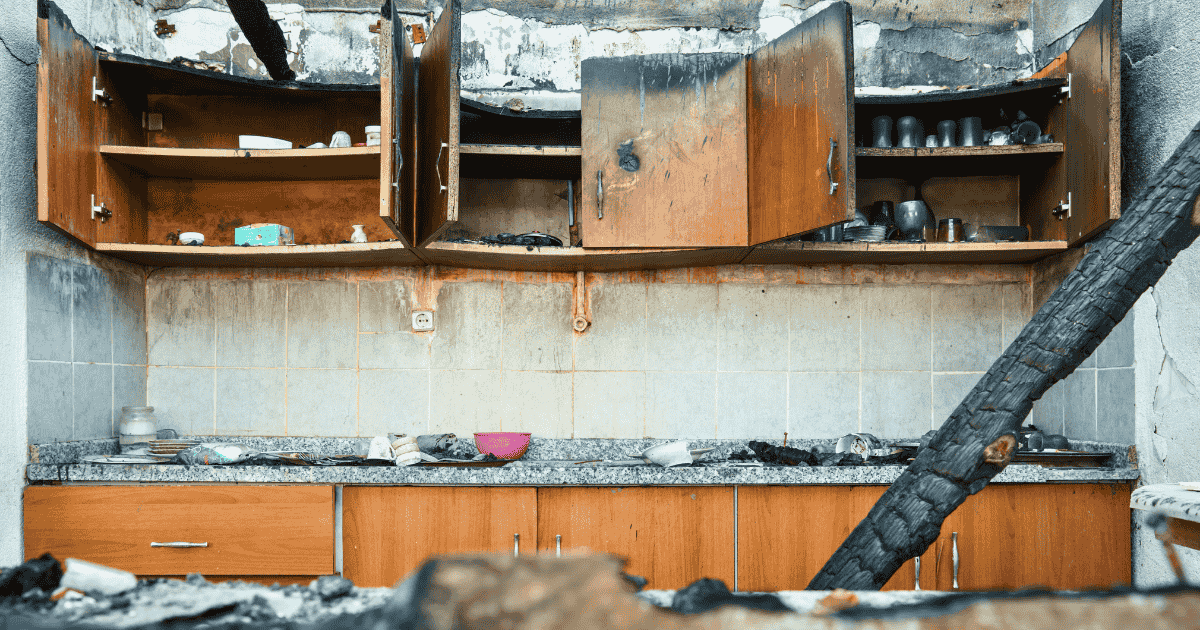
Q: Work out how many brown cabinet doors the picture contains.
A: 10